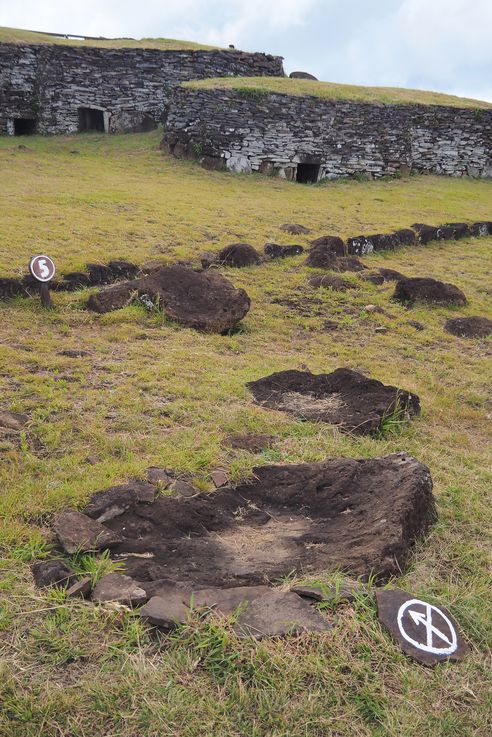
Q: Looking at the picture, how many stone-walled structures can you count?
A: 2